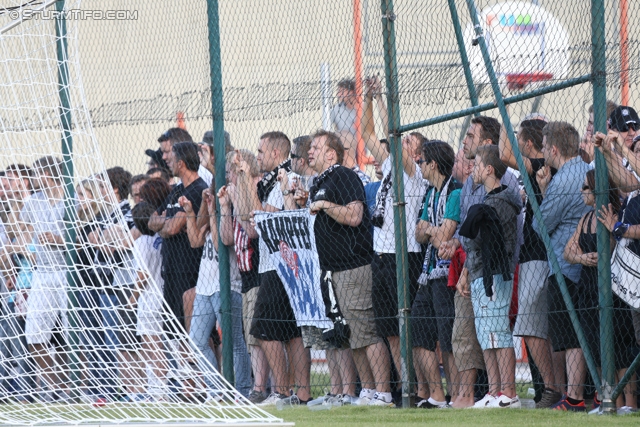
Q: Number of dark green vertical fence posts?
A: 4